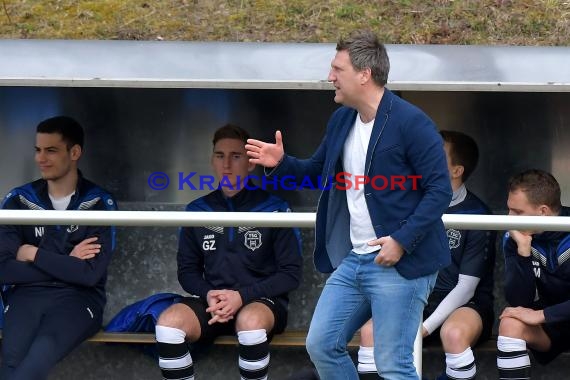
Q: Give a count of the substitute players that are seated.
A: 4